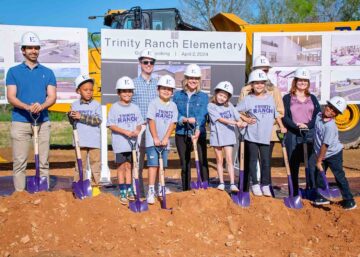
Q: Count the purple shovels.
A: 9